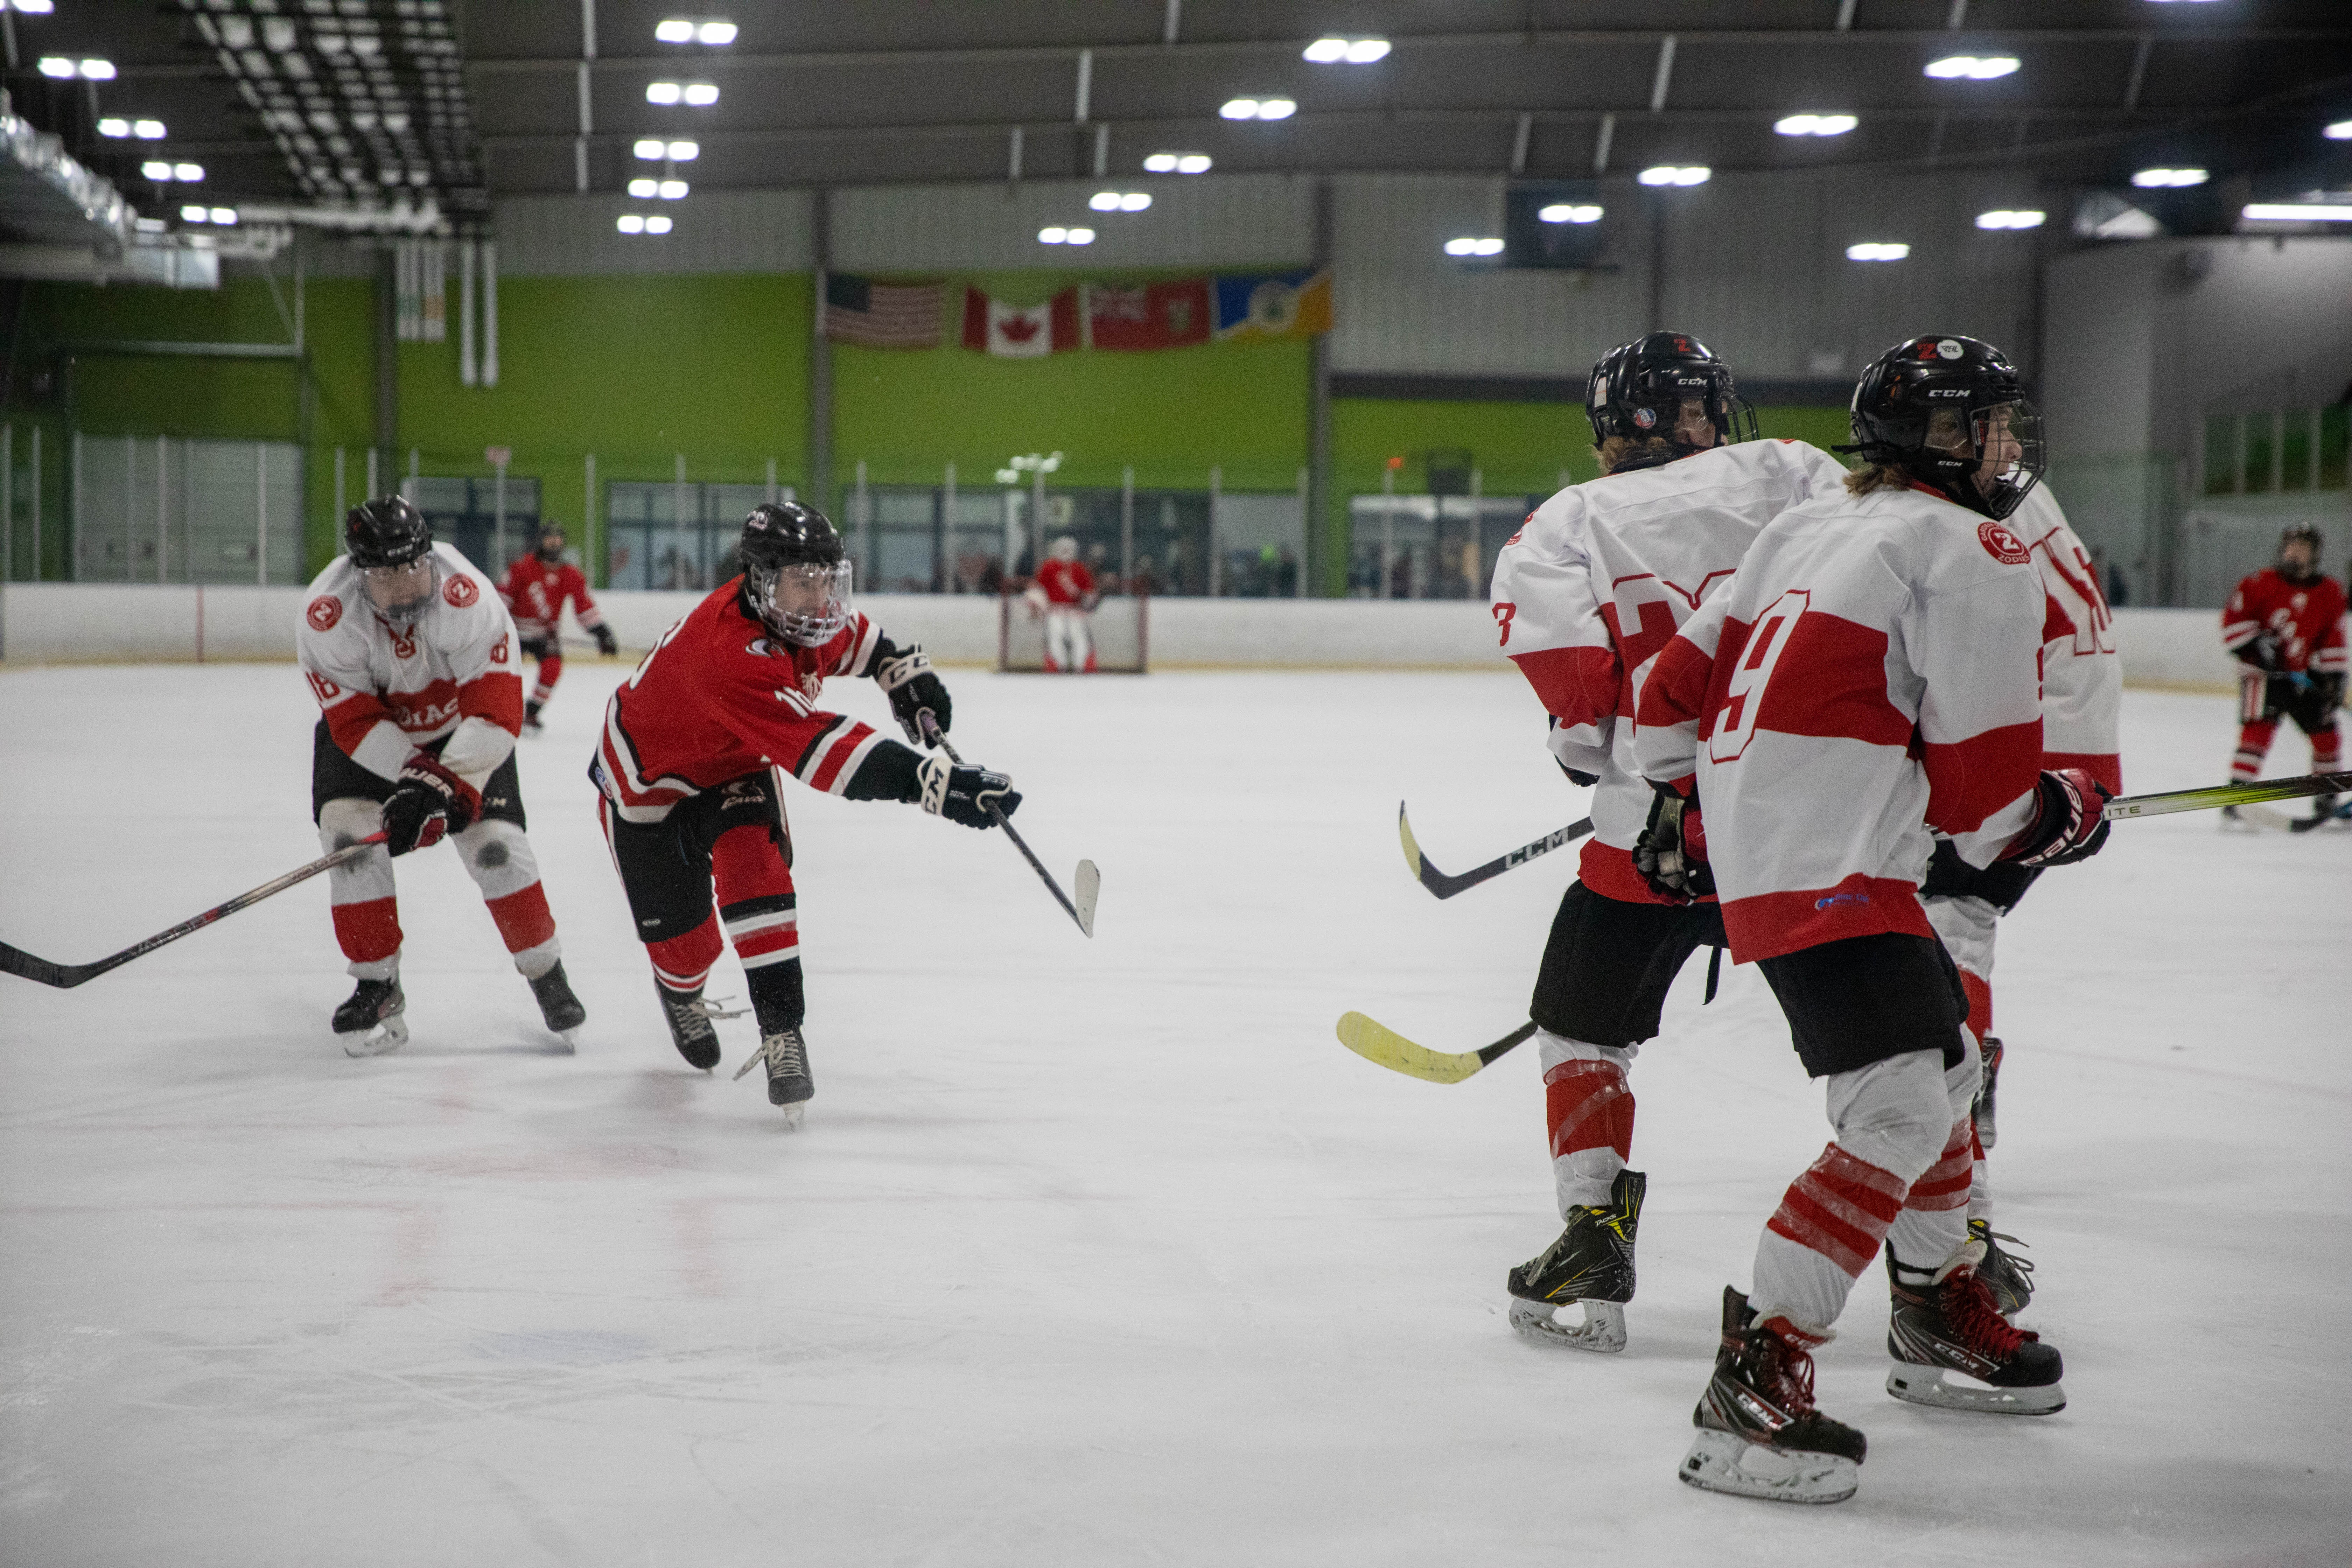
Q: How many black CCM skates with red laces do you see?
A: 2